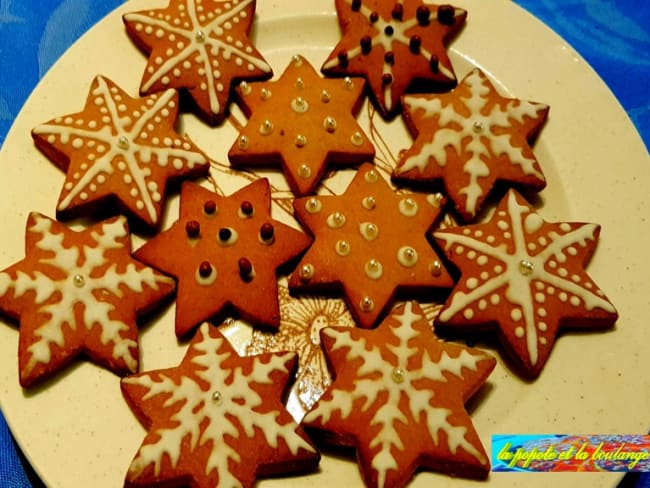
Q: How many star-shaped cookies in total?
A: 11